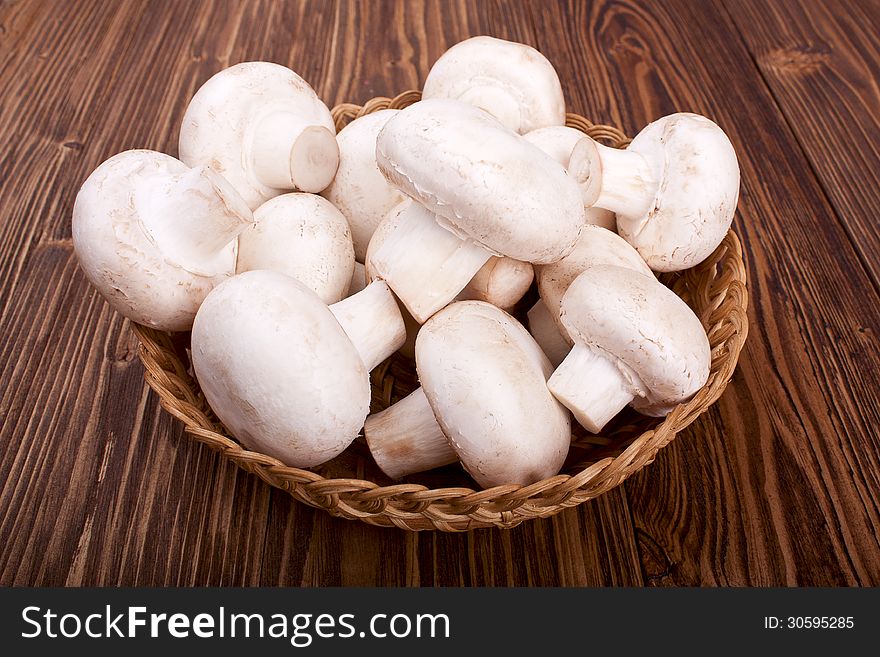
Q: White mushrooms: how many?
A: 13